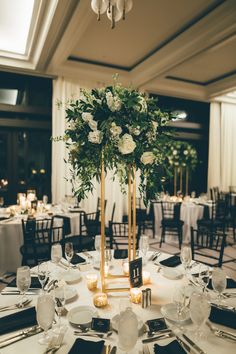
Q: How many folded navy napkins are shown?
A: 9